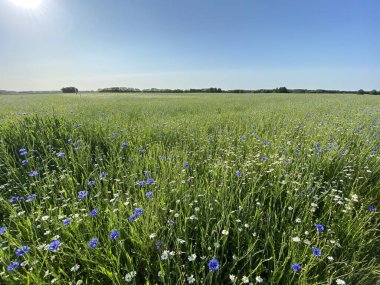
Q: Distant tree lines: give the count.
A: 1